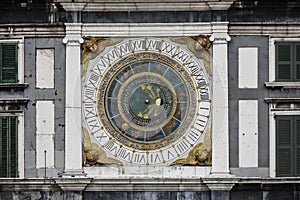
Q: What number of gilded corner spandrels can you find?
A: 4